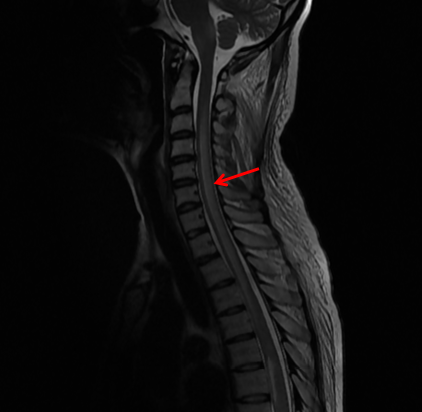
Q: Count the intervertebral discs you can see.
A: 12